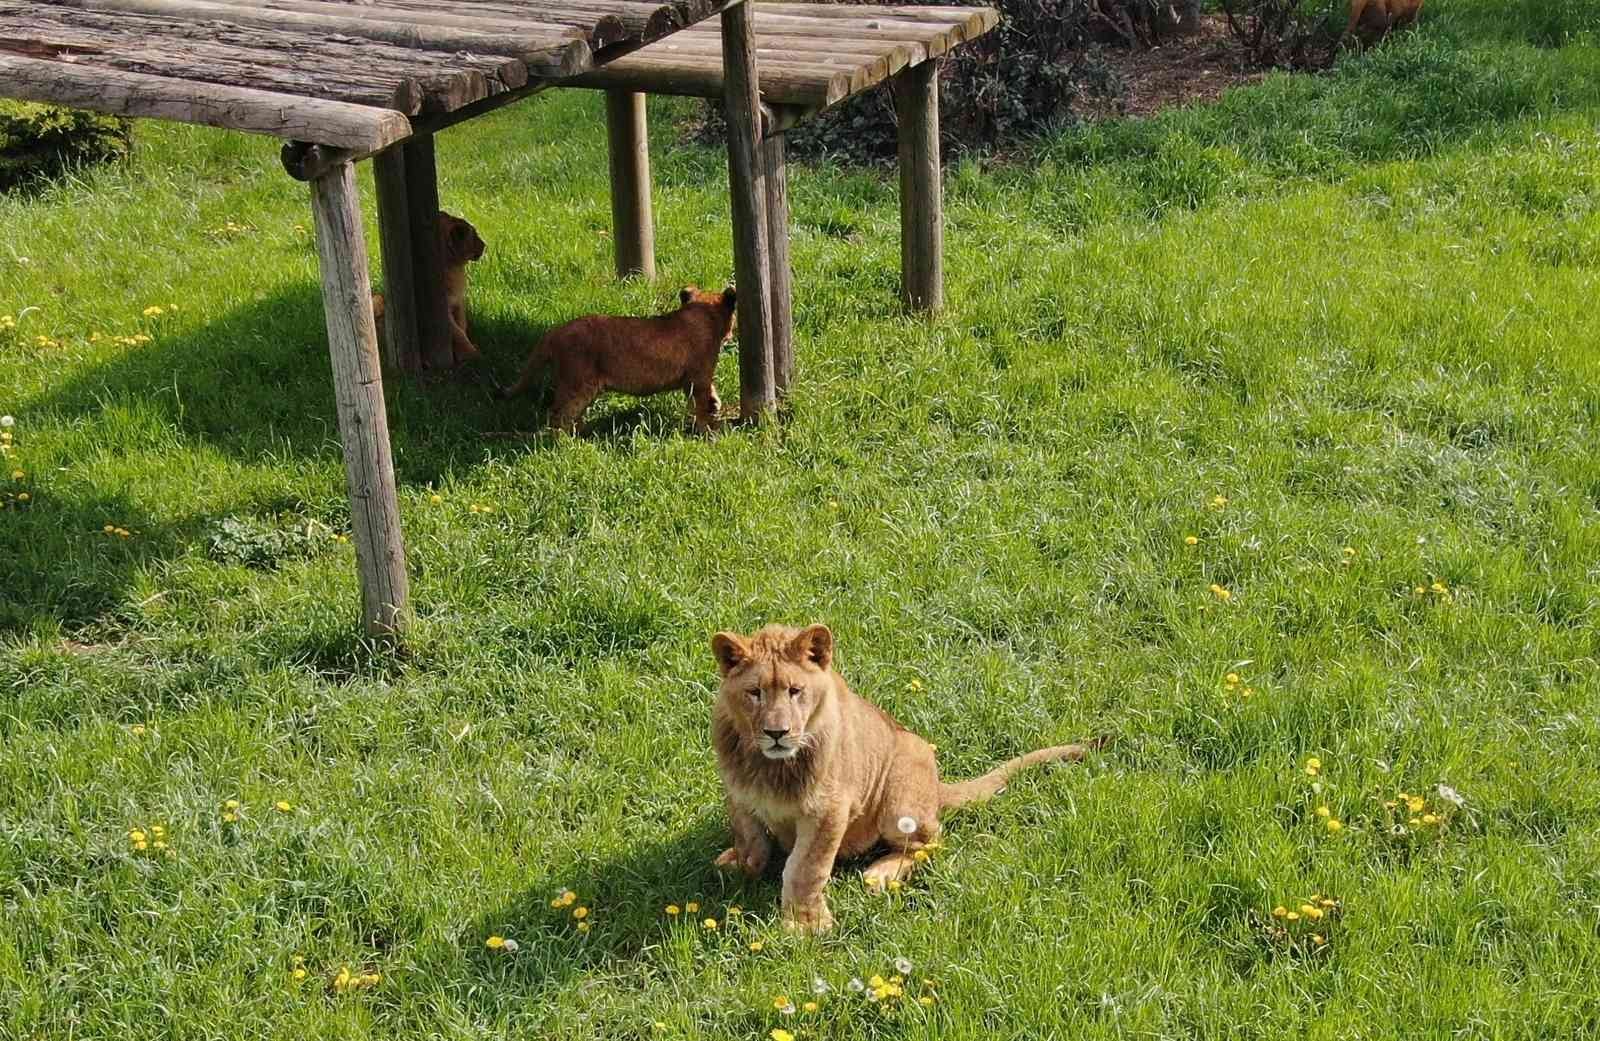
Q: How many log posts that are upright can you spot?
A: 7